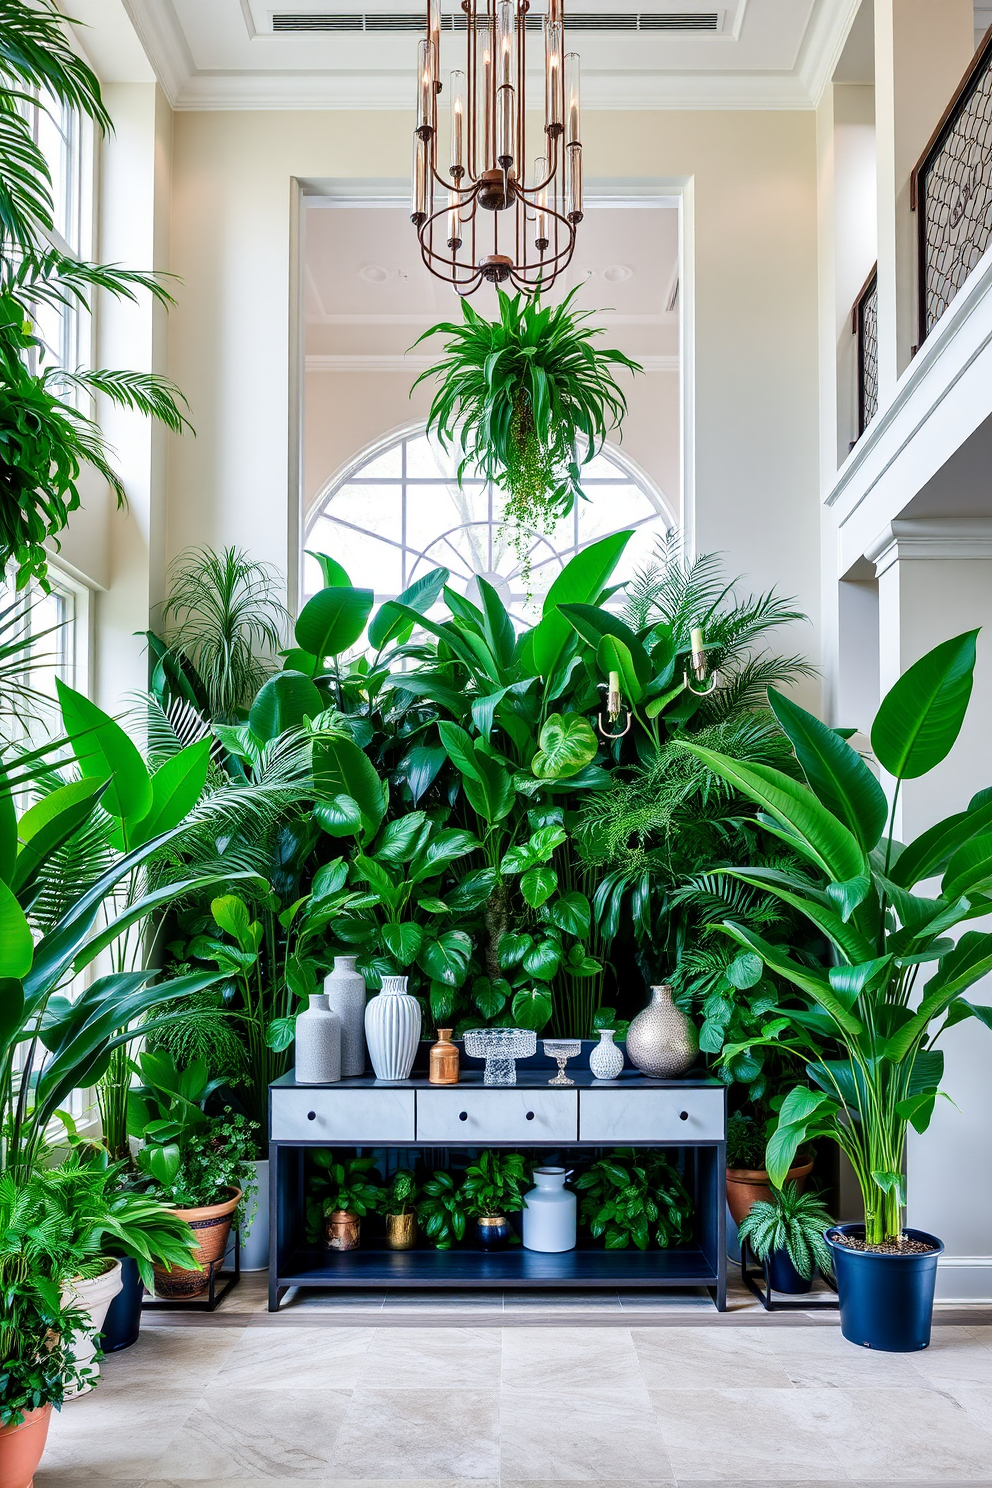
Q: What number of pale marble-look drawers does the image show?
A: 3